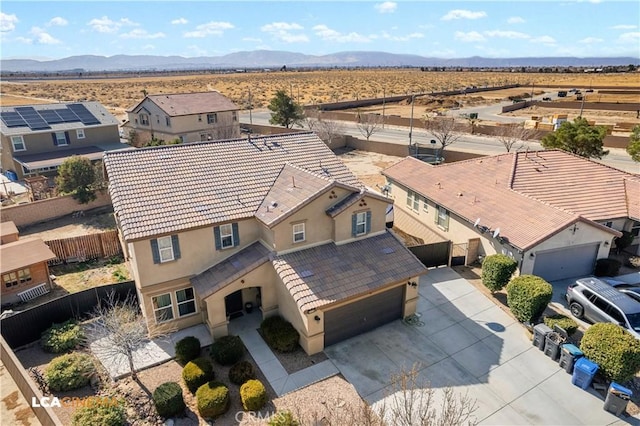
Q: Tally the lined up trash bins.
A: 5